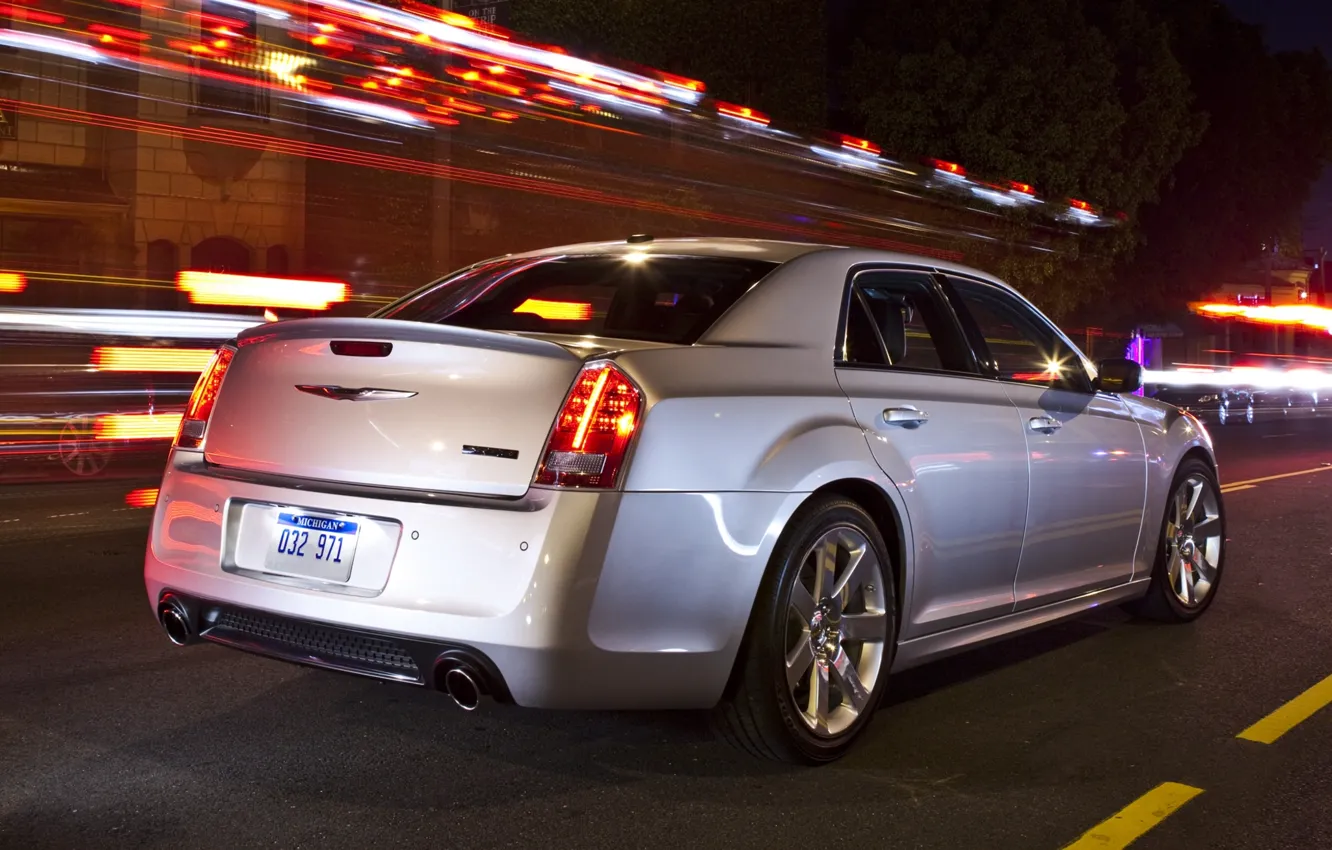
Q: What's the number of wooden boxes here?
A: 0